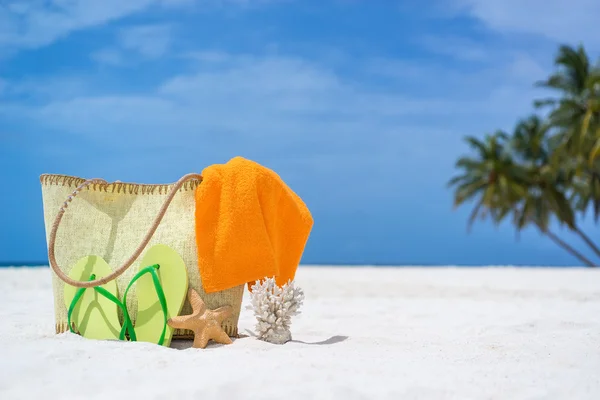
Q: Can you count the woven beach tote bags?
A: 1